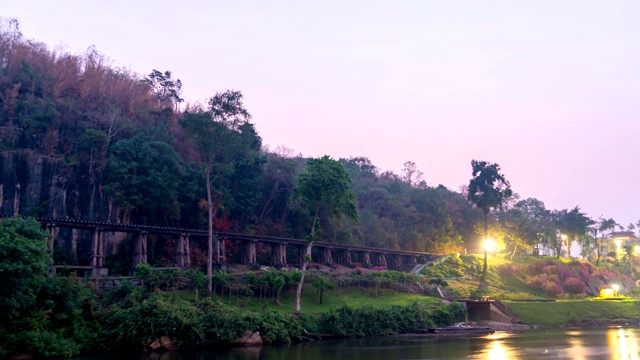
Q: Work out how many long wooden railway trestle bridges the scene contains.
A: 1